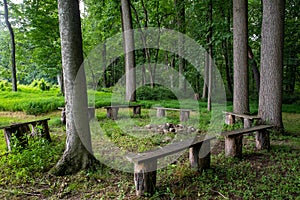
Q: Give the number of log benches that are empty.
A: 7